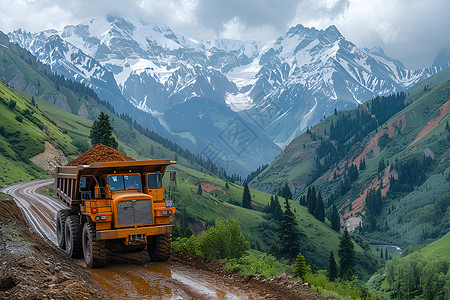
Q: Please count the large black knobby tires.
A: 4